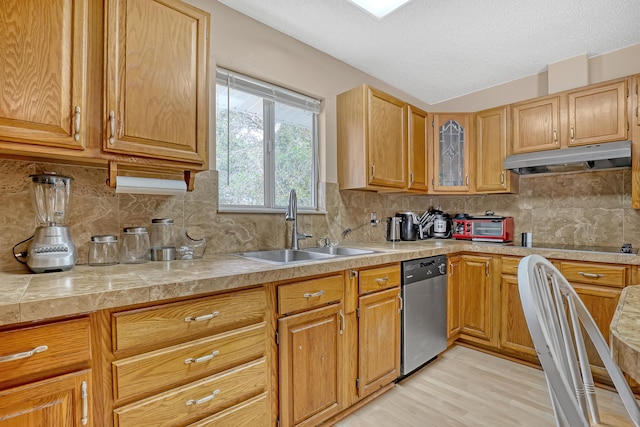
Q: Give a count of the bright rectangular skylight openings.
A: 1